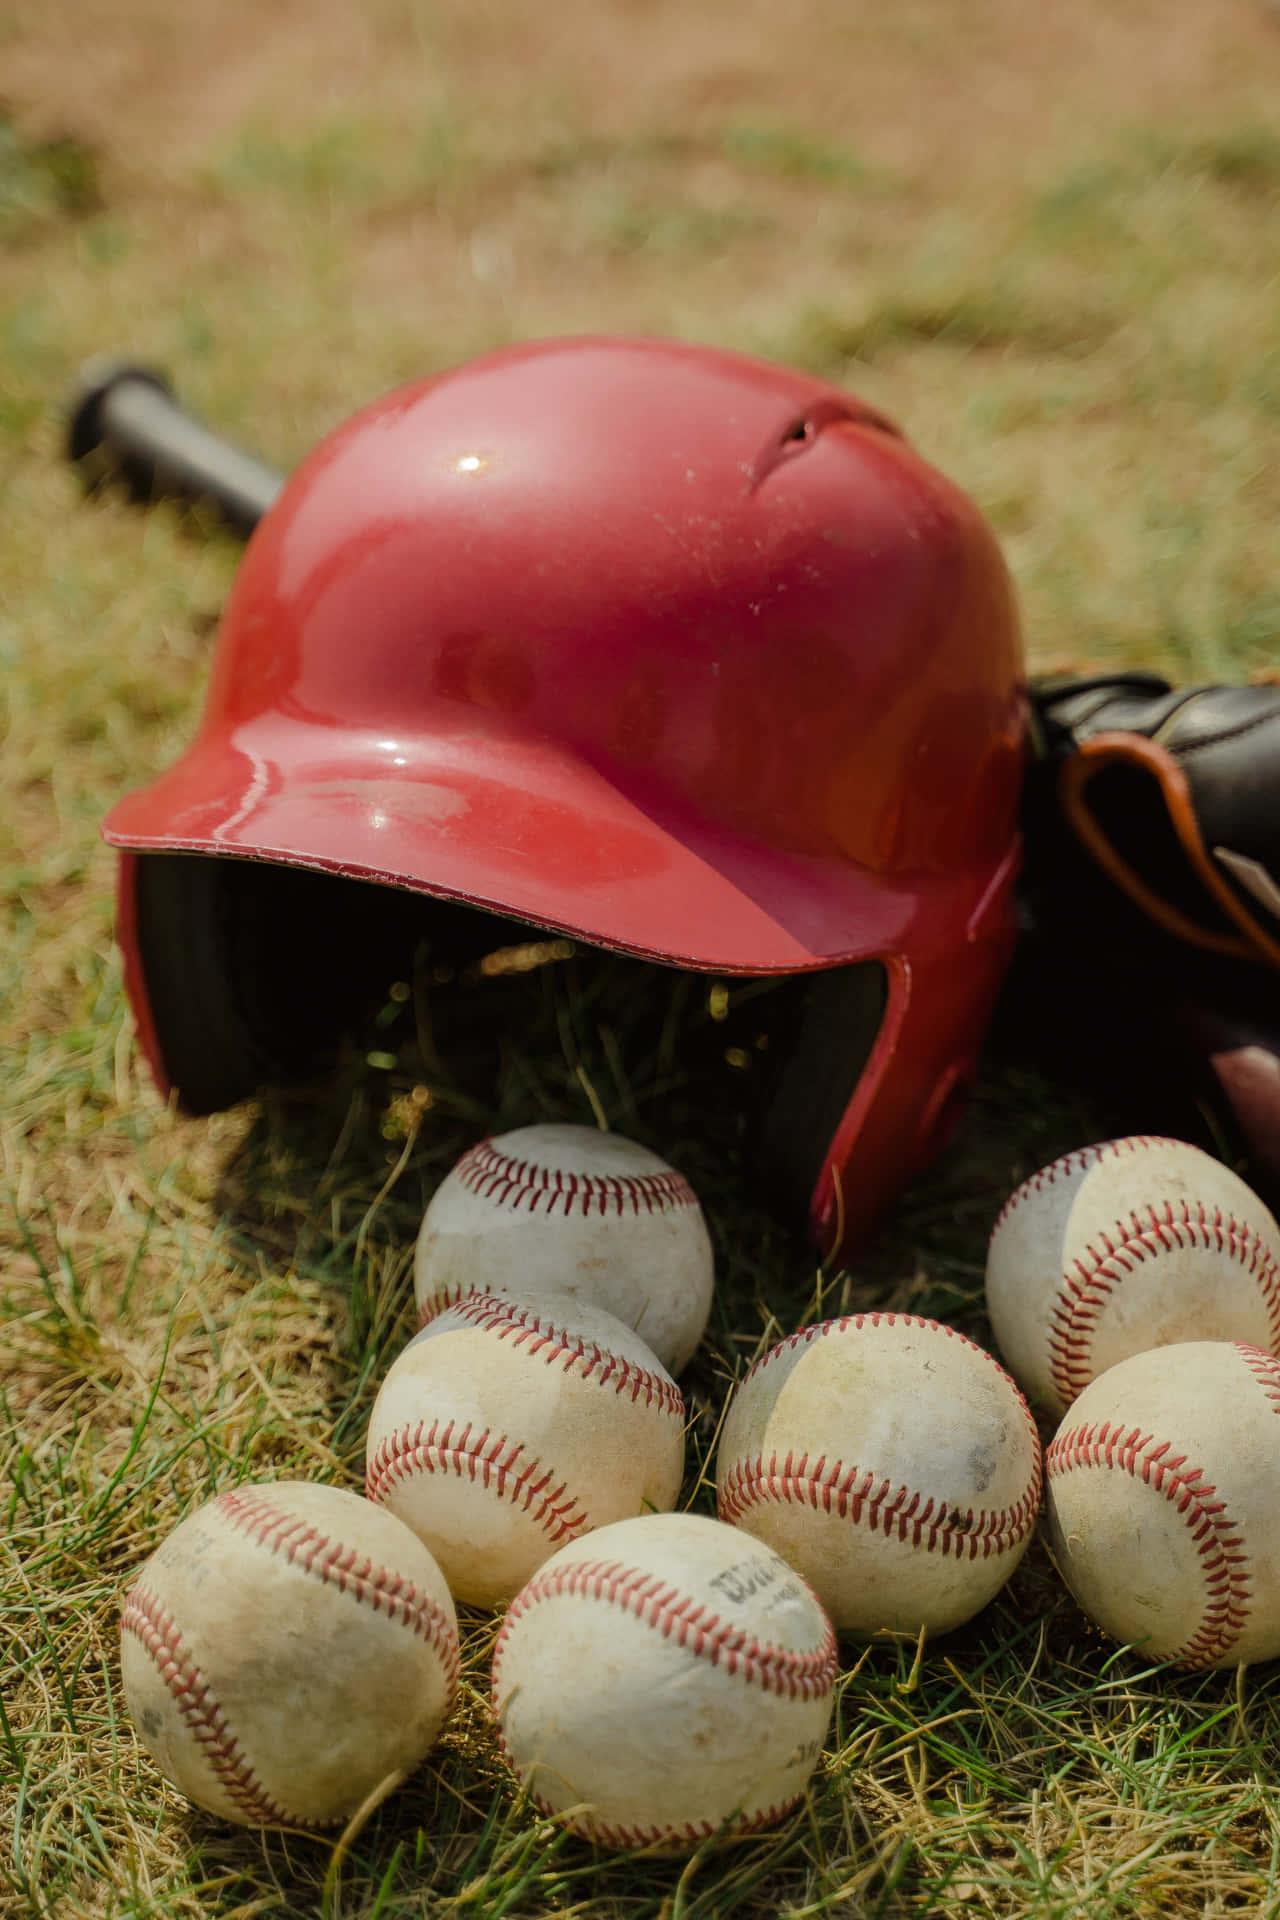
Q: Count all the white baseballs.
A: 7